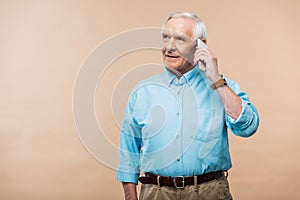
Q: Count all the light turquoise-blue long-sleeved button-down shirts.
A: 1